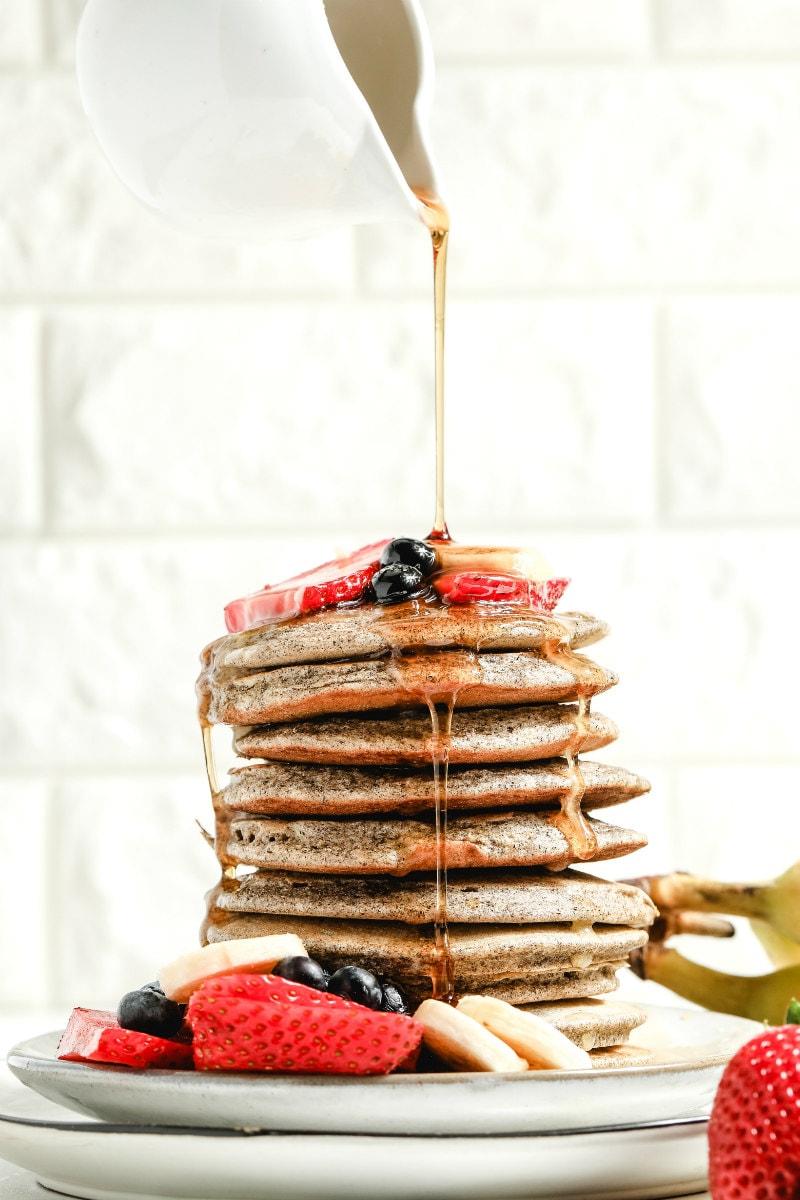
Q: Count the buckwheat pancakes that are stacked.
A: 10